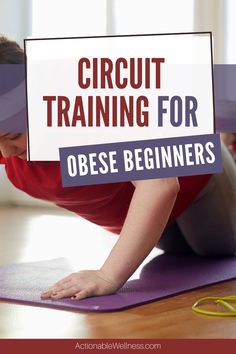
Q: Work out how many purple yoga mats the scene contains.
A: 1